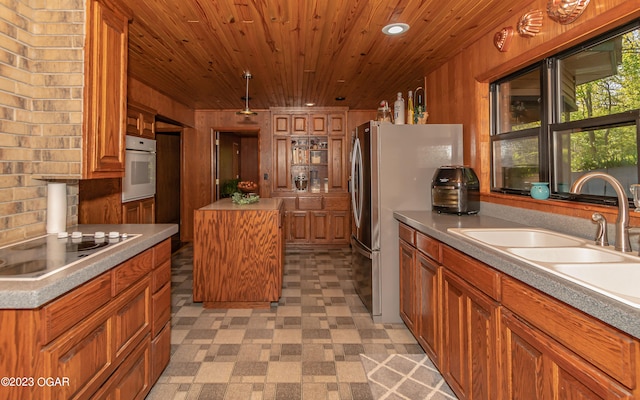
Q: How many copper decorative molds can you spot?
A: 3